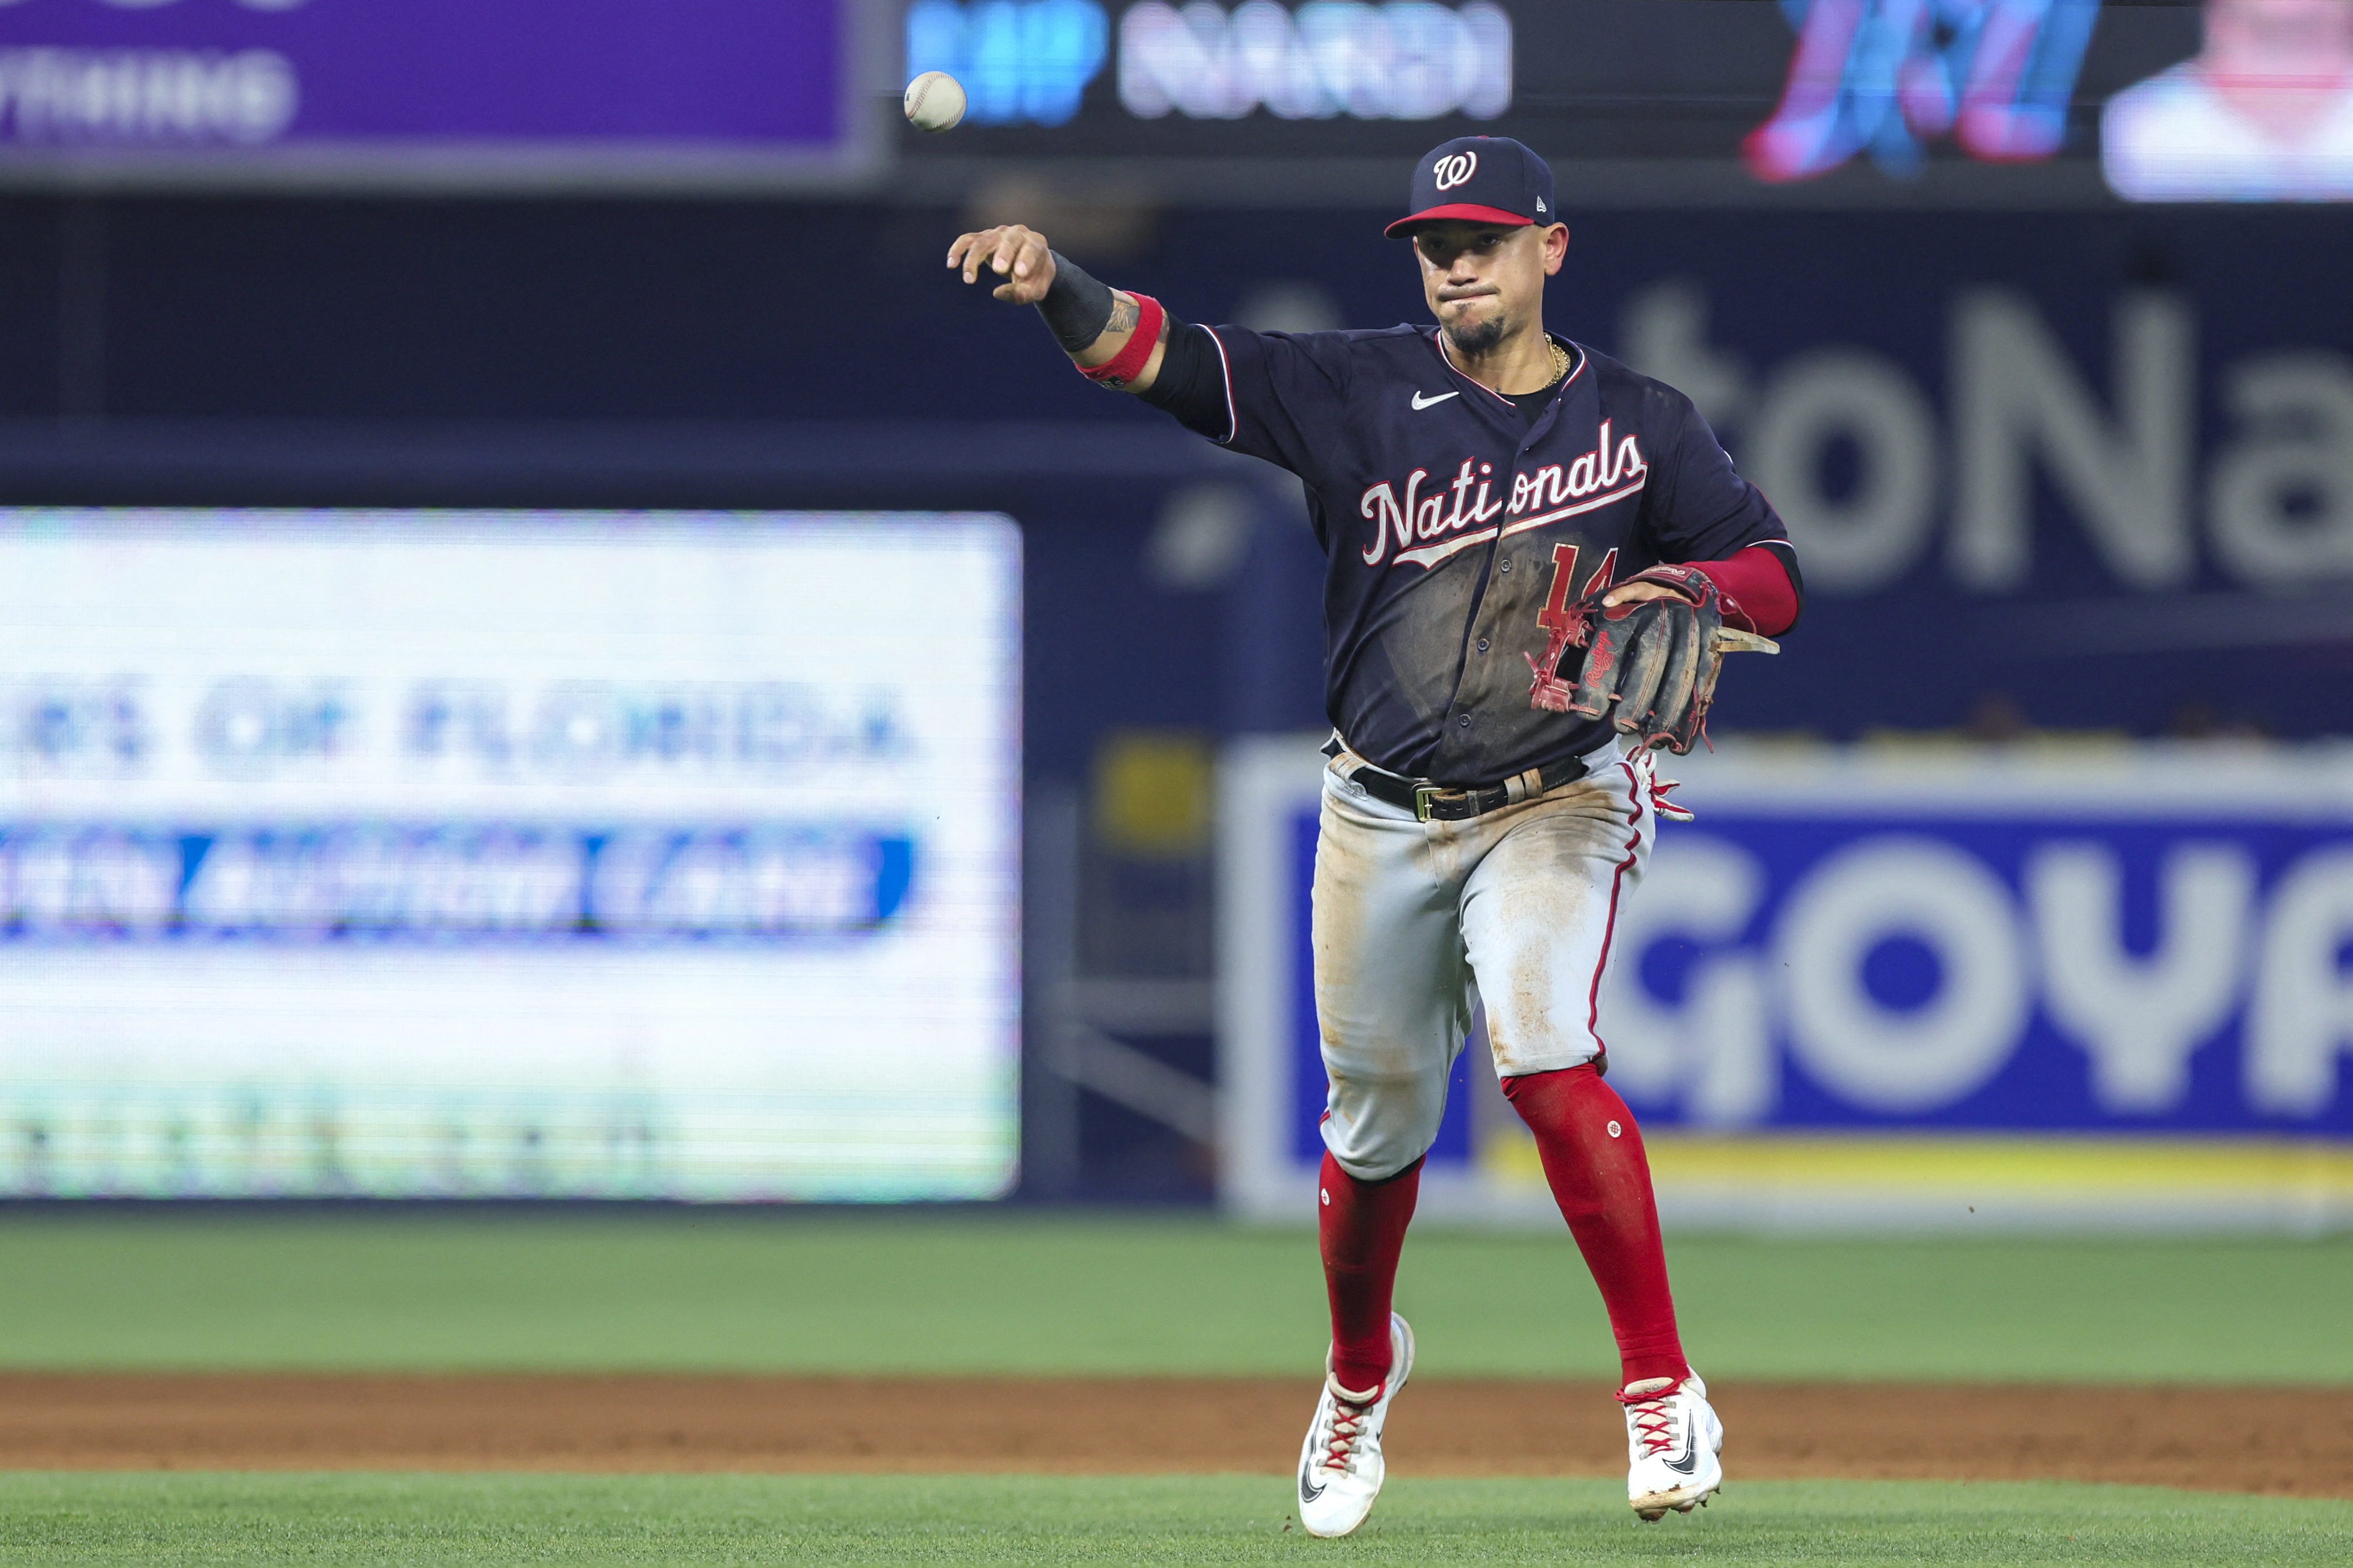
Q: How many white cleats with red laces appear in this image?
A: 2